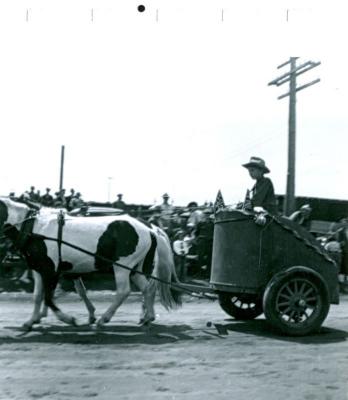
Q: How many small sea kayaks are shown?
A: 0